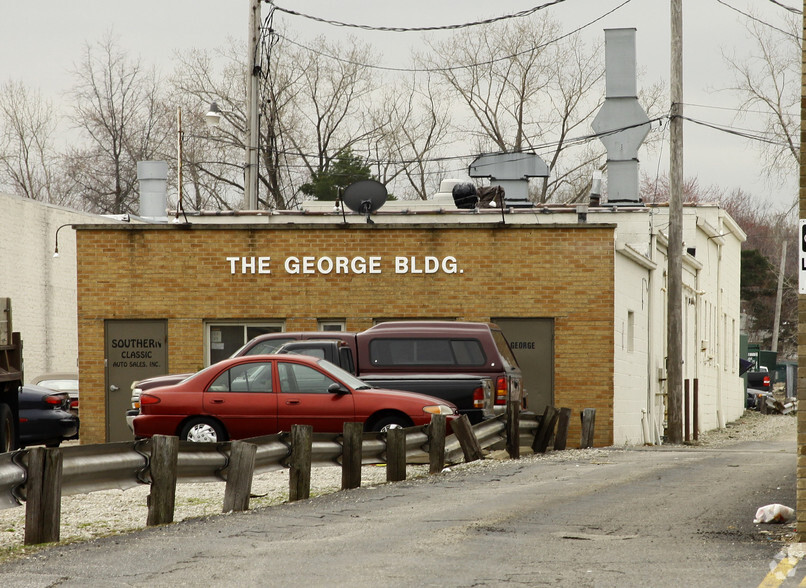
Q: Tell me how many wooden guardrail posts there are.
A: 12